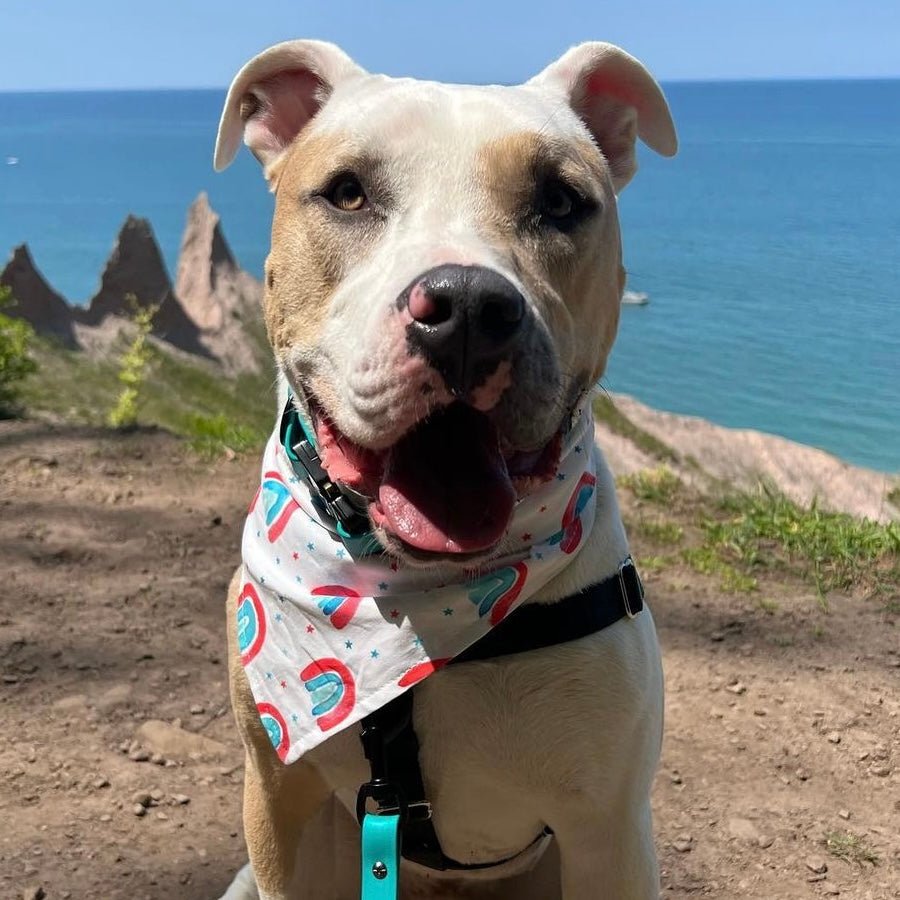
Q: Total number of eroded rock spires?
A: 3